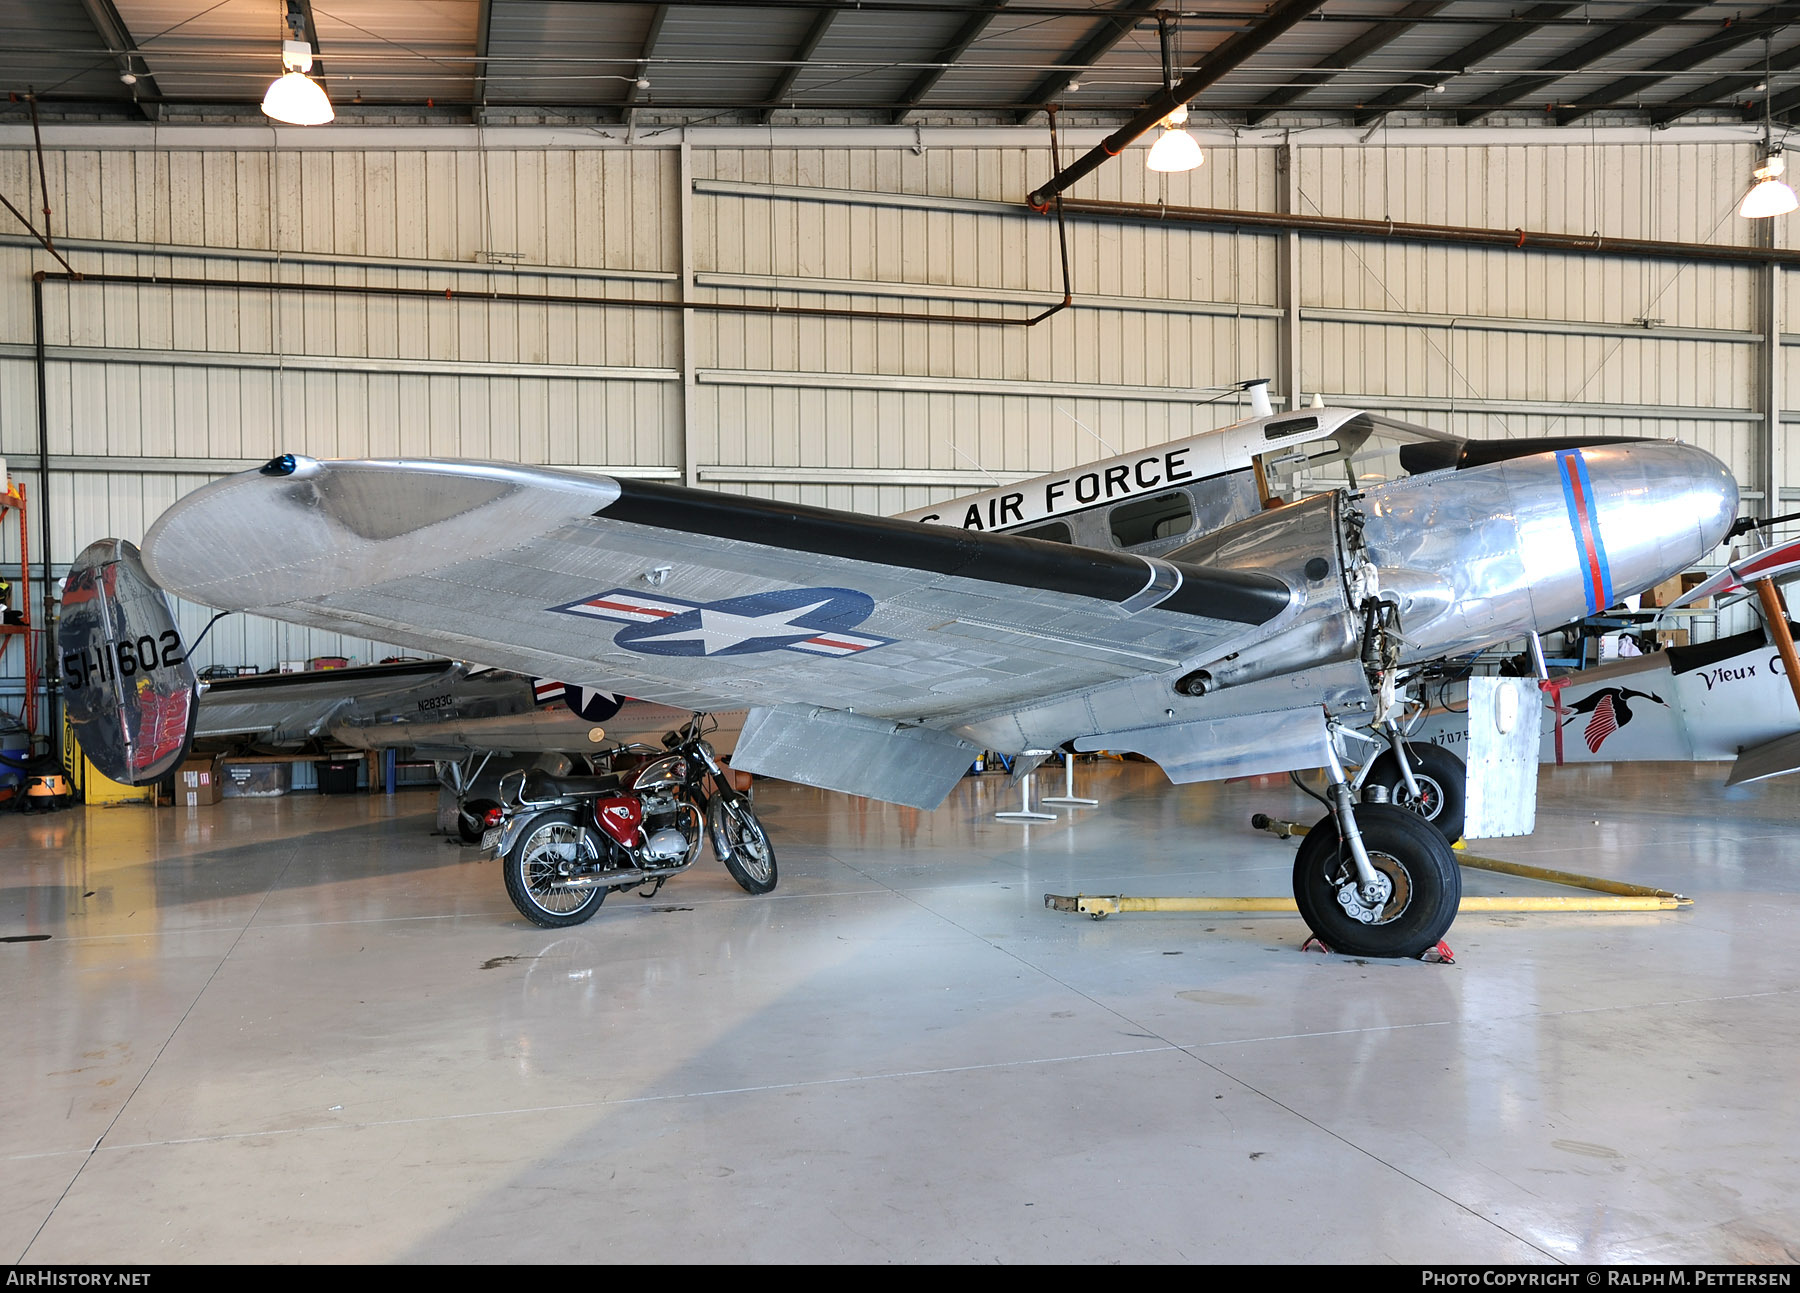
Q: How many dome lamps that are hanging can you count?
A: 3